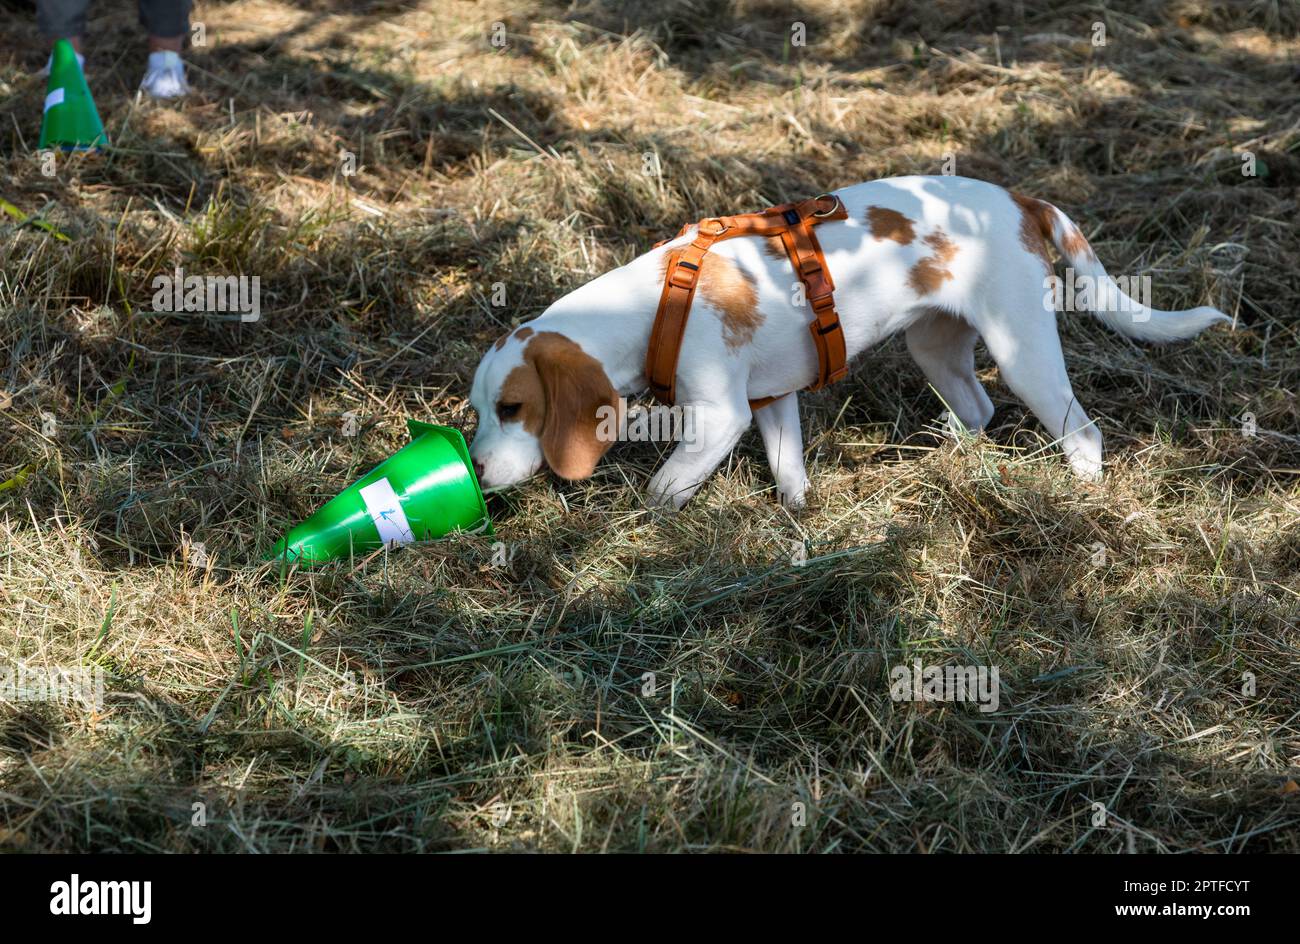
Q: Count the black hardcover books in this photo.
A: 0